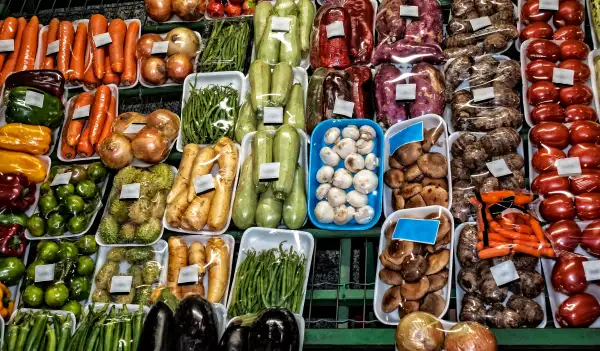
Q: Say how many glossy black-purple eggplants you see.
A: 4